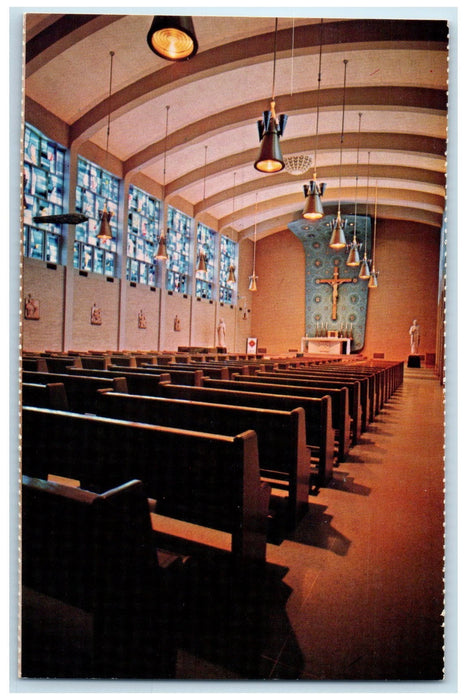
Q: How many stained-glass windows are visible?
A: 6